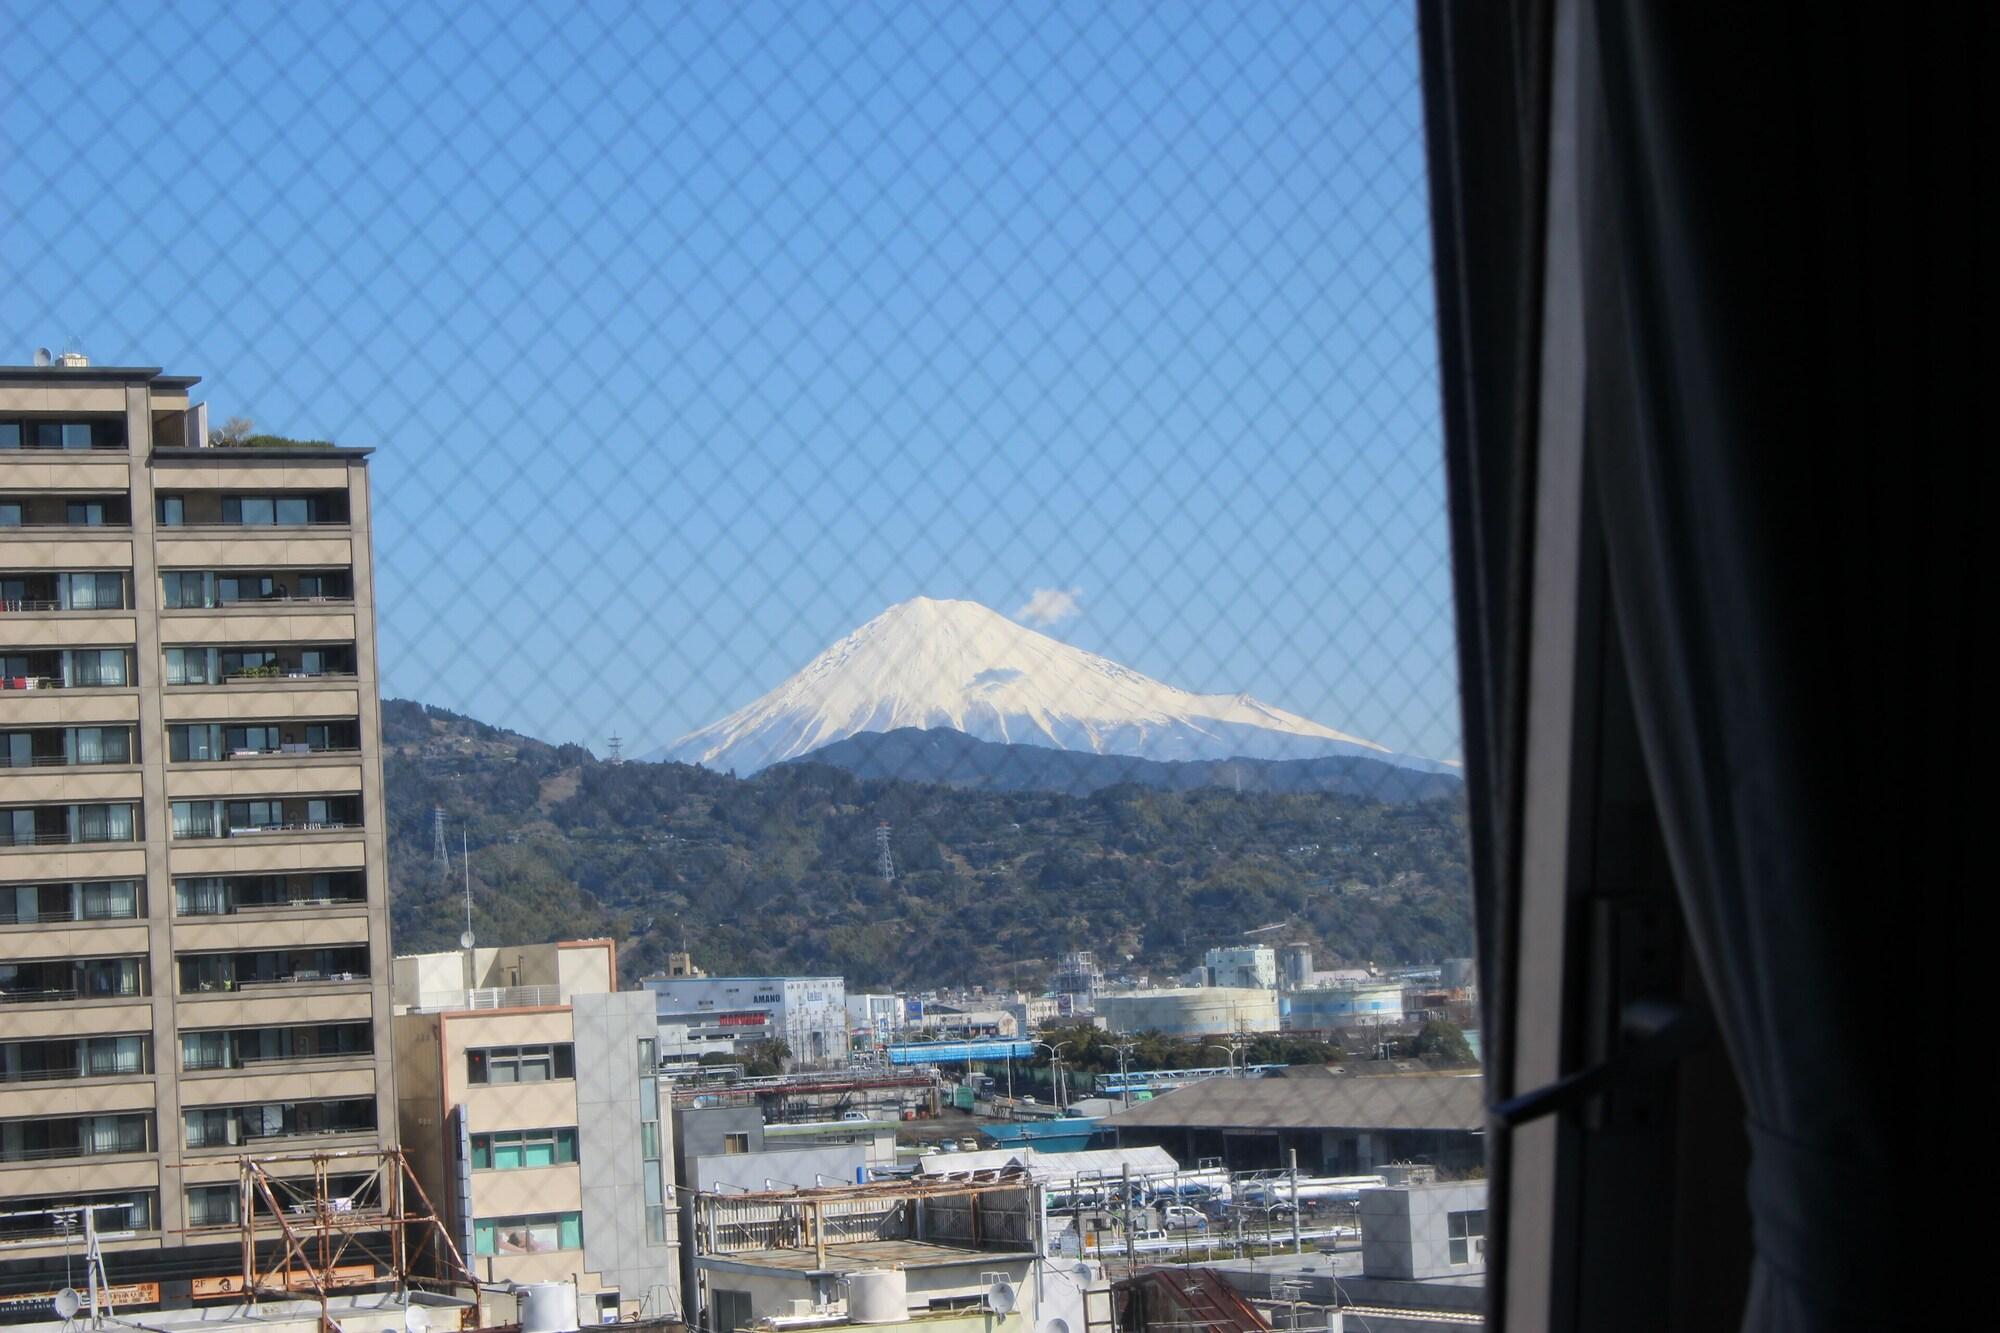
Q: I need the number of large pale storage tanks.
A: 2